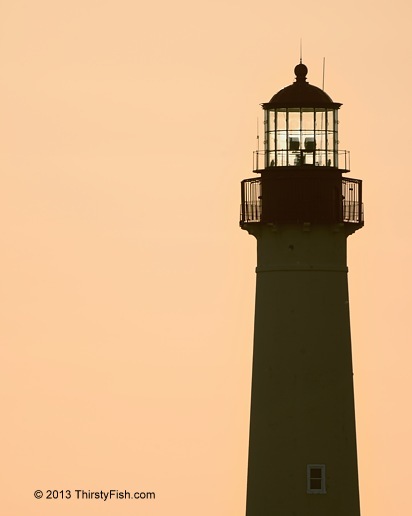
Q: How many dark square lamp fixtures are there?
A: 2